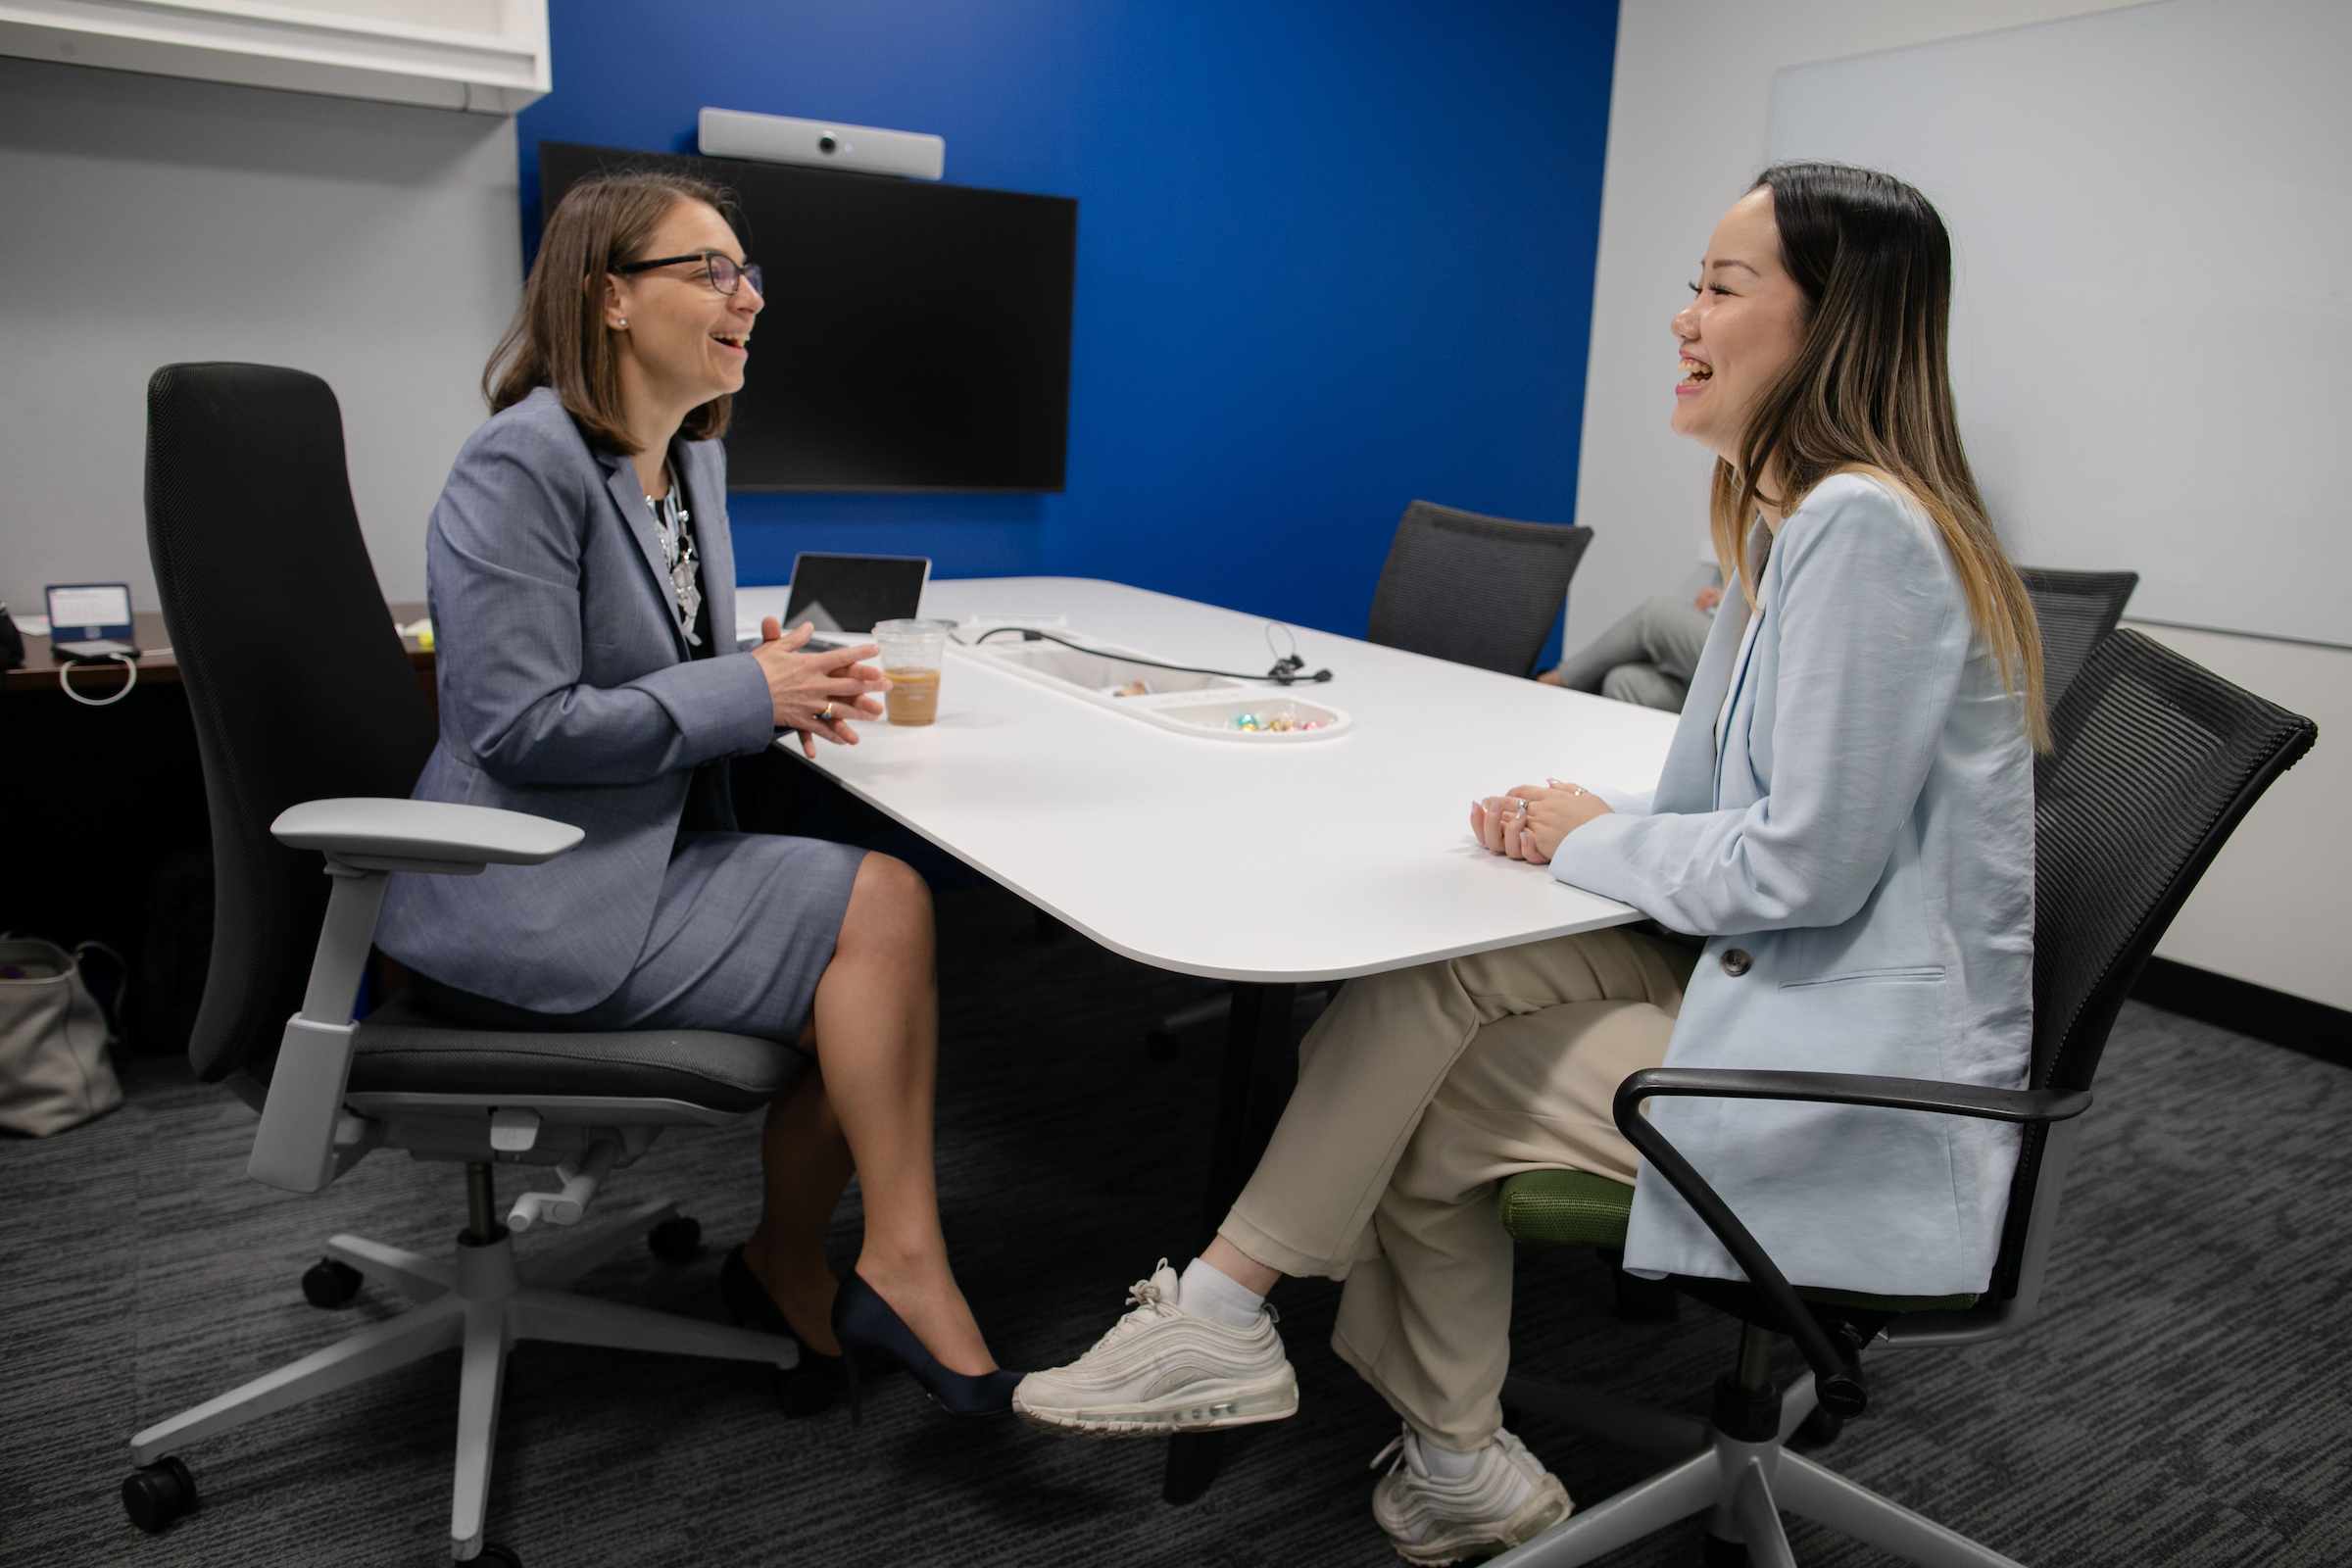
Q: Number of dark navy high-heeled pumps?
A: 2